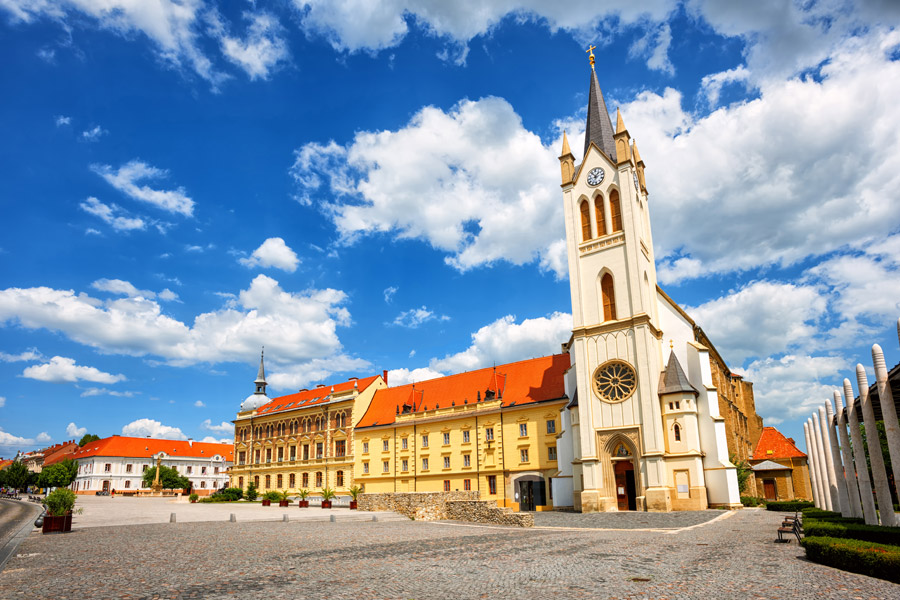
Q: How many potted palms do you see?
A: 5